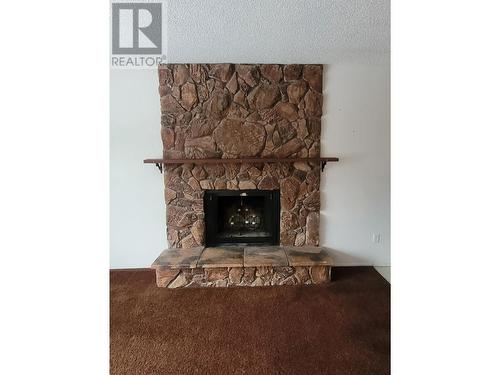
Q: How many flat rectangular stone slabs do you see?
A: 4